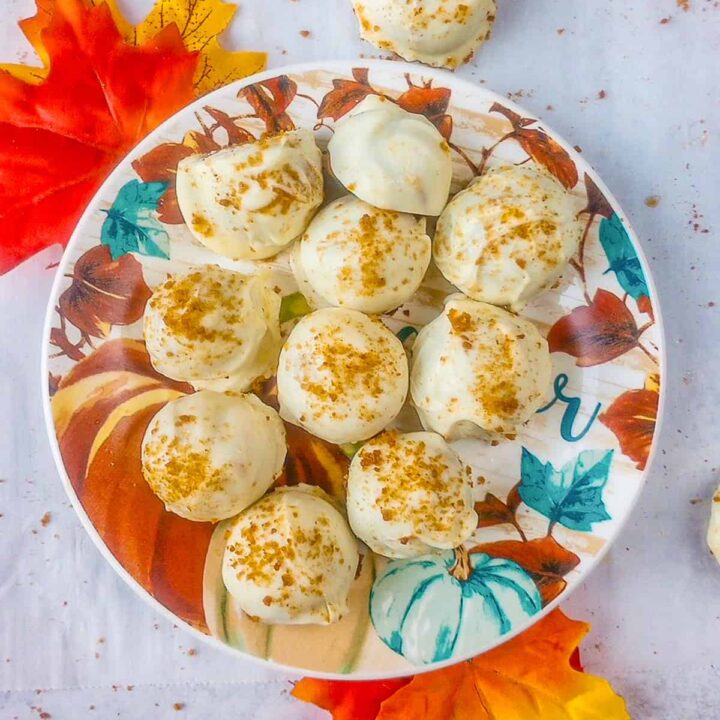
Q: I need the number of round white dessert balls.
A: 12